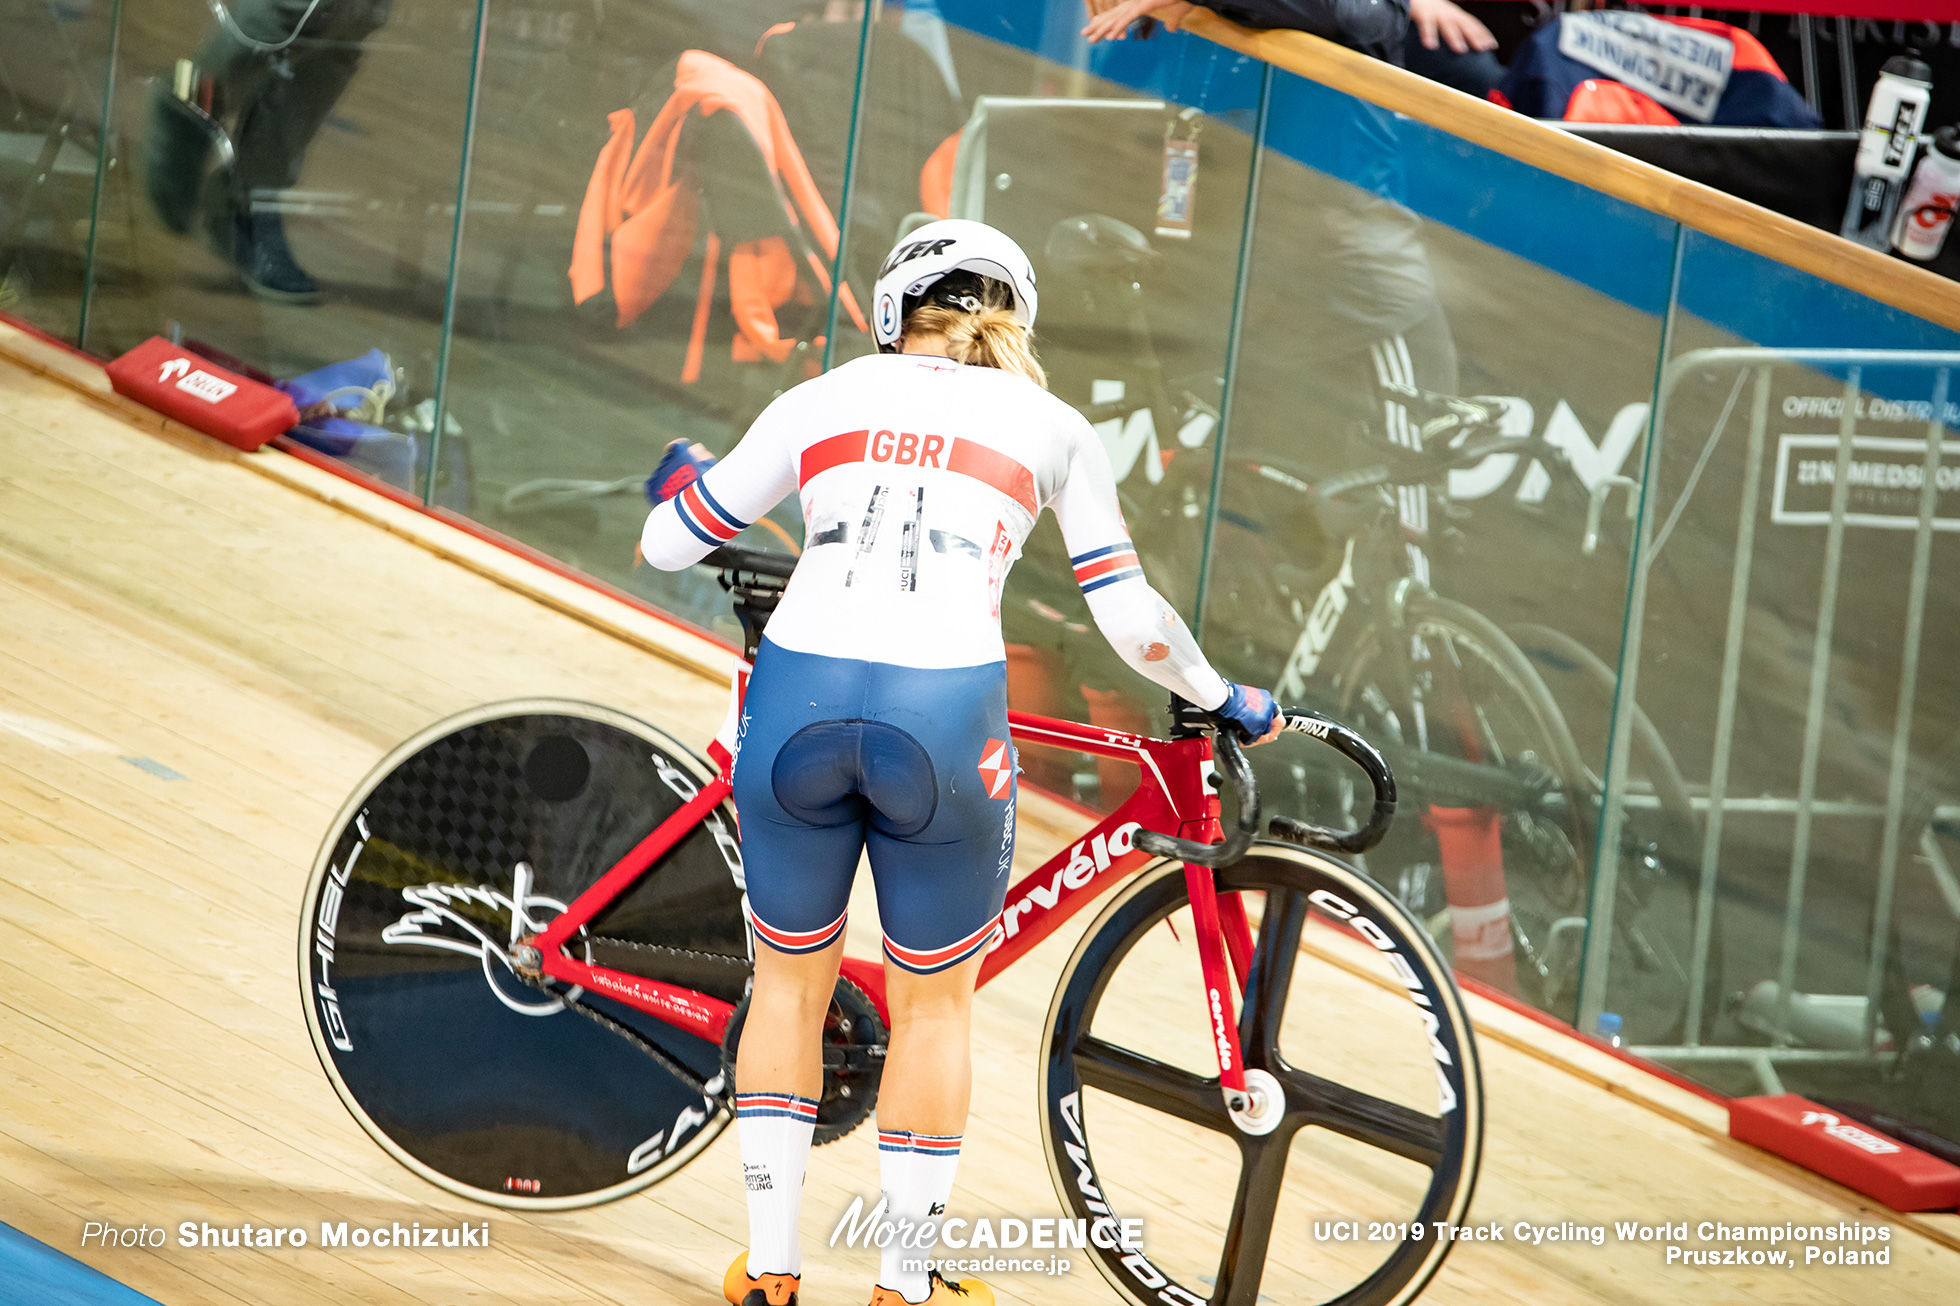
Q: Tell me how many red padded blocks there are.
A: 2